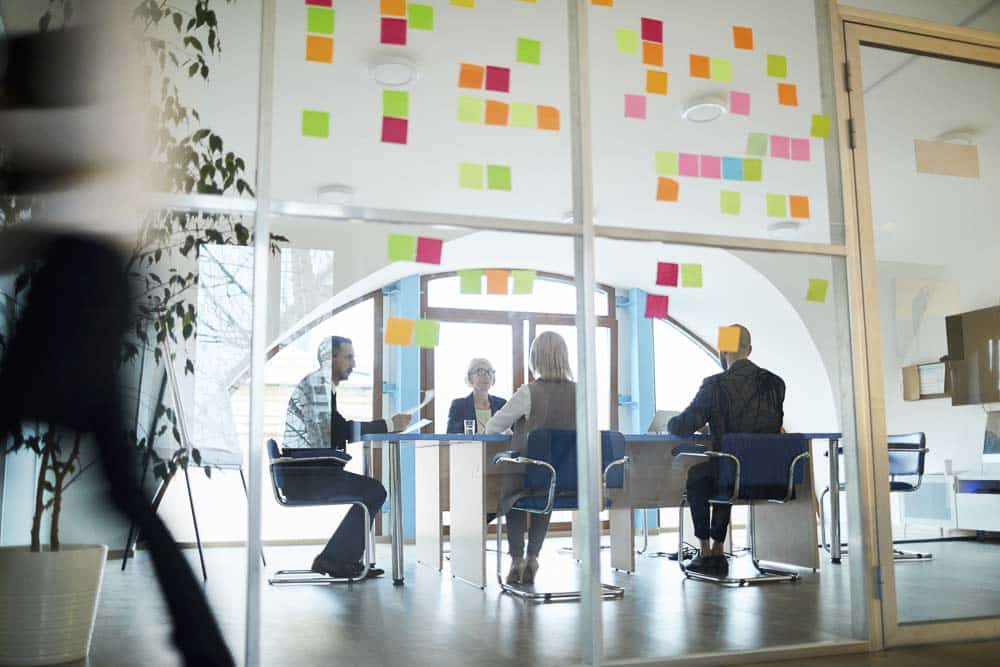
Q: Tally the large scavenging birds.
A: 0